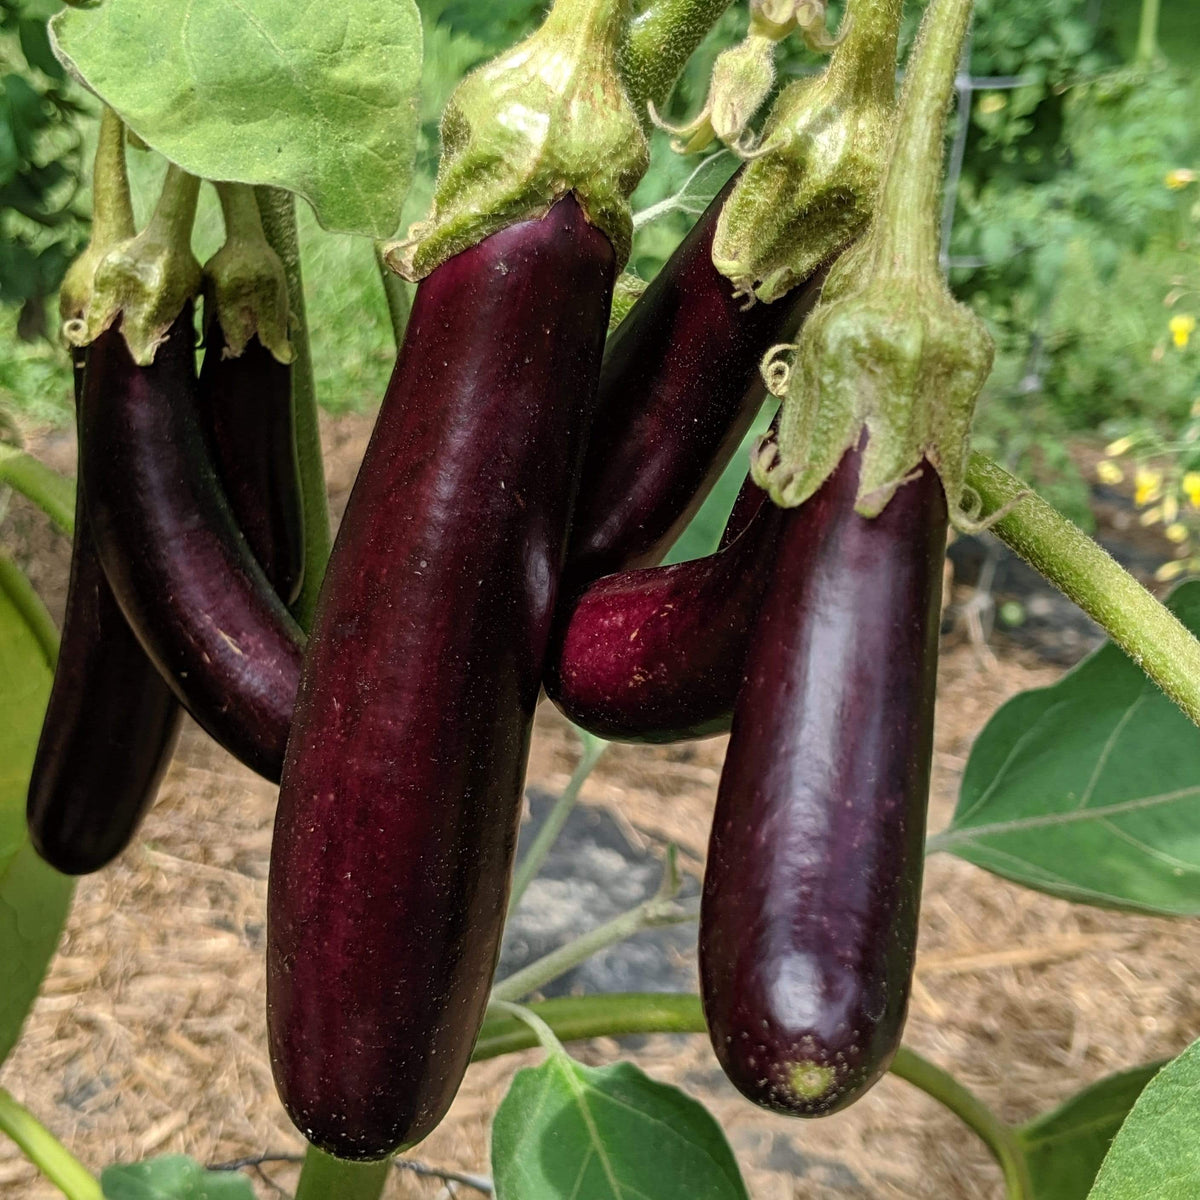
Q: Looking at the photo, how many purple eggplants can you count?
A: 7